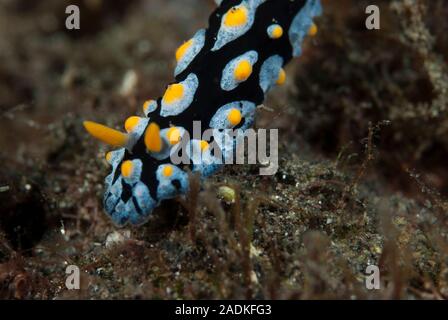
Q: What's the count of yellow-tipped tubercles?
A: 15